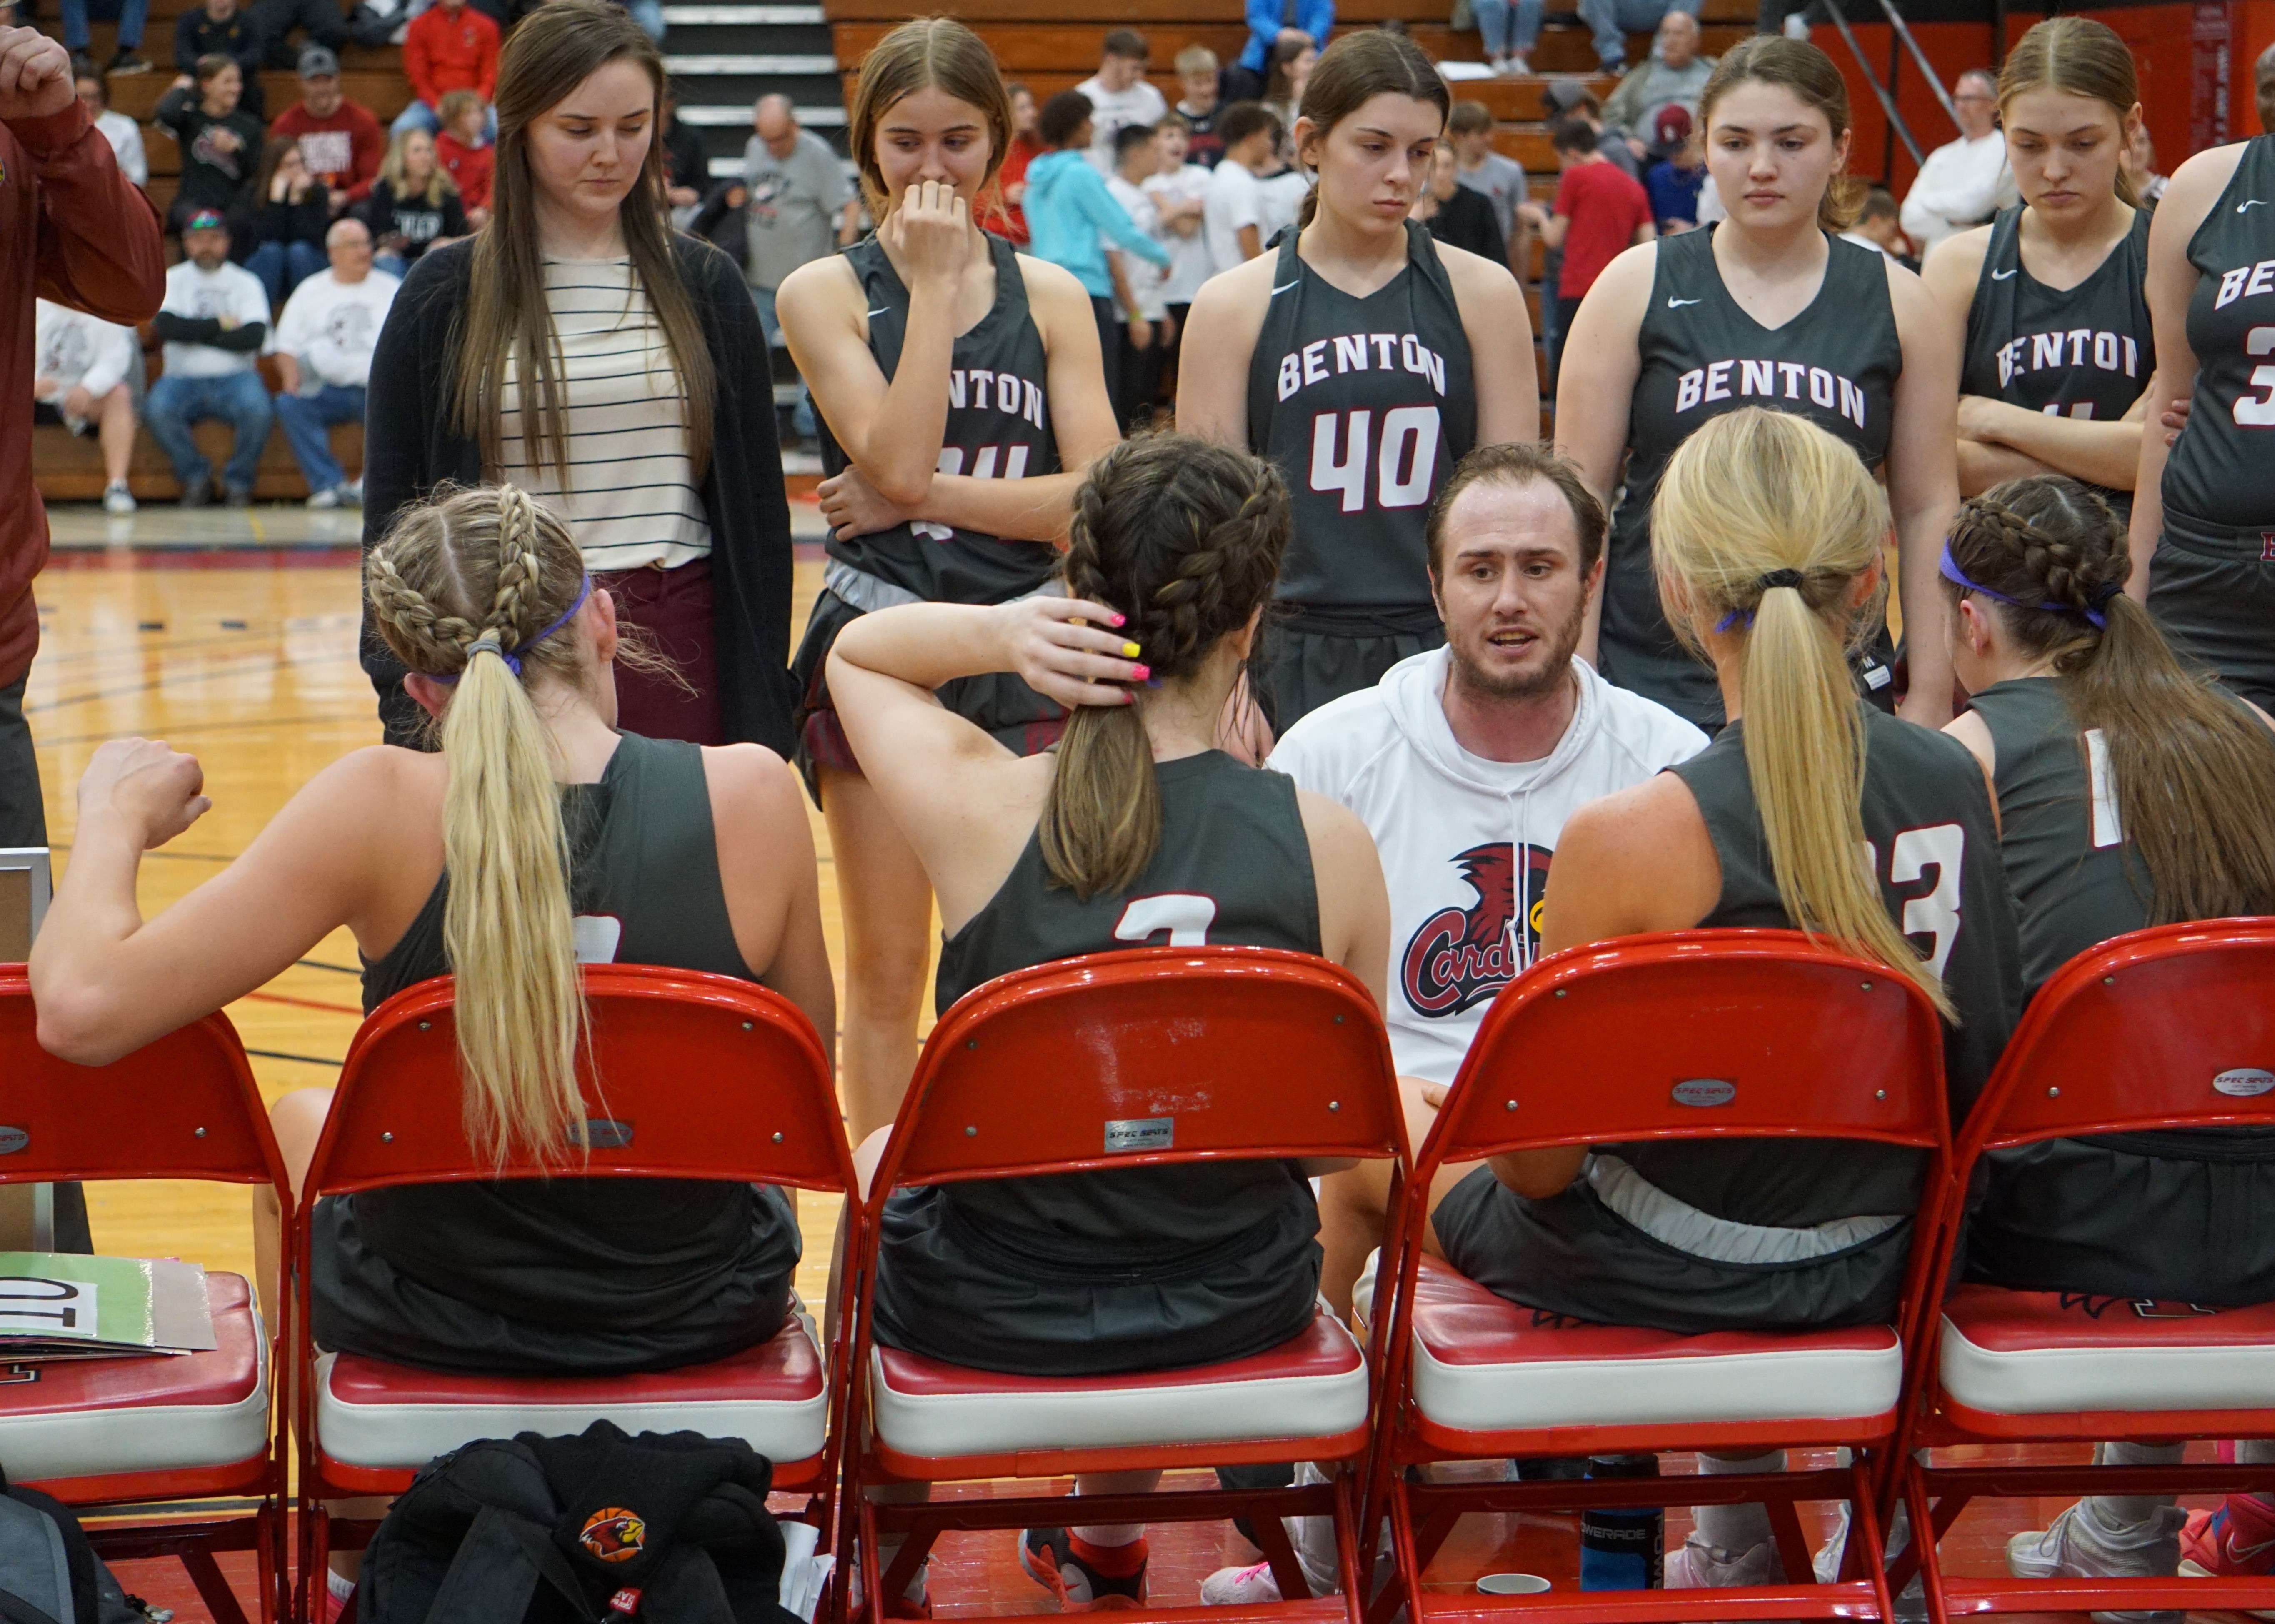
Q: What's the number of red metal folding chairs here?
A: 5